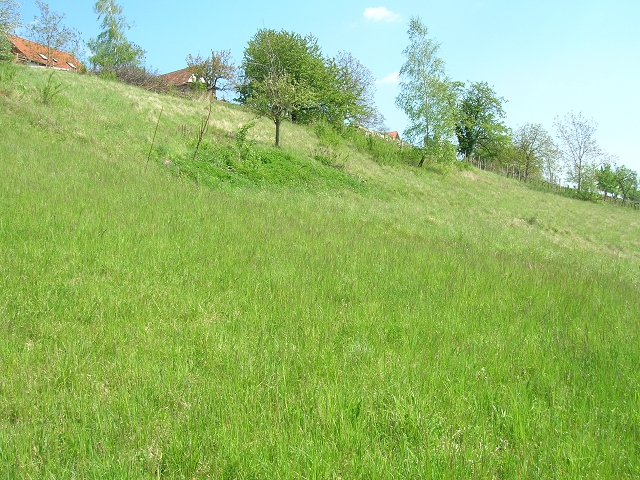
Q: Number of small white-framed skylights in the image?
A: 3